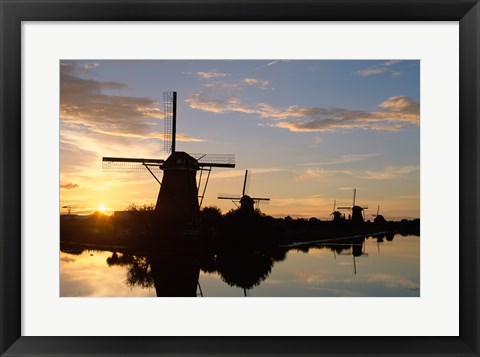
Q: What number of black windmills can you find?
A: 5